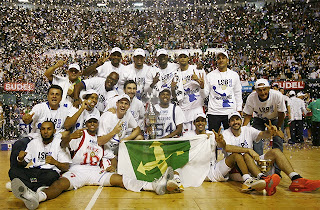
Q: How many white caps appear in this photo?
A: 13